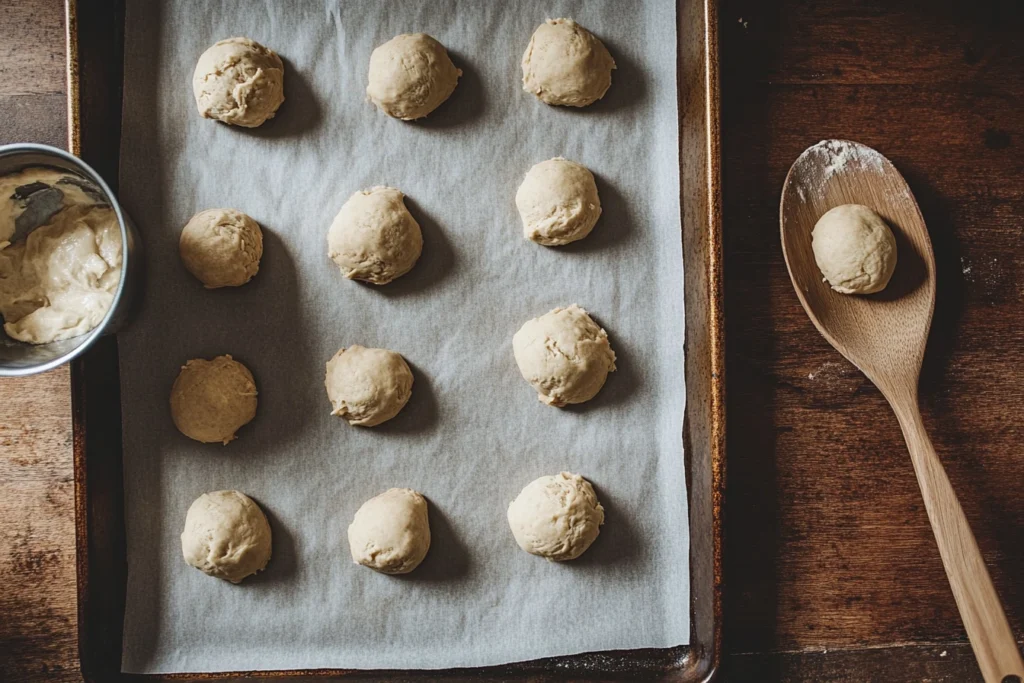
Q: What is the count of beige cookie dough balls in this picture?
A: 13